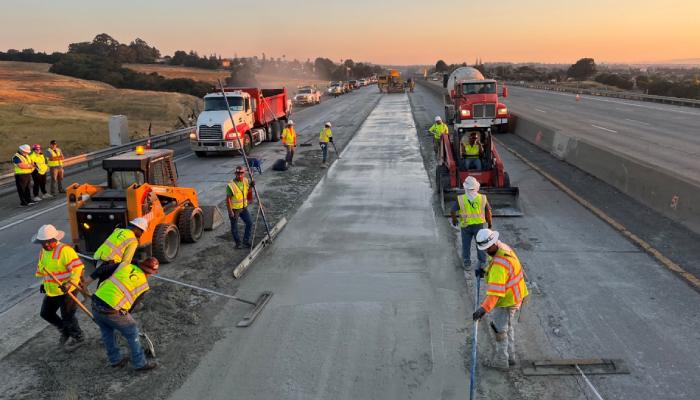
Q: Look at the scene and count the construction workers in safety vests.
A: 13